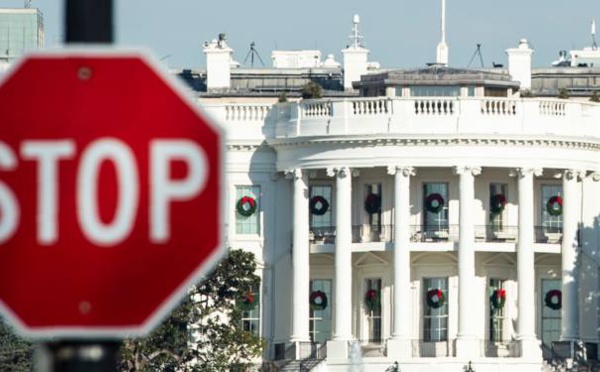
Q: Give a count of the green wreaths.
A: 12